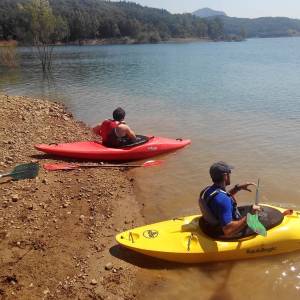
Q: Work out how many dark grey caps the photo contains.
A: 1